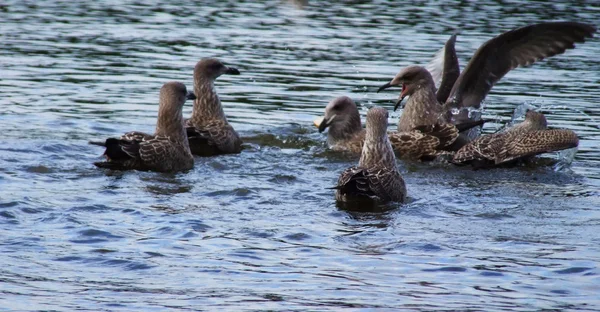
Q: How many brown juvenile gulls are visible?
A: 6